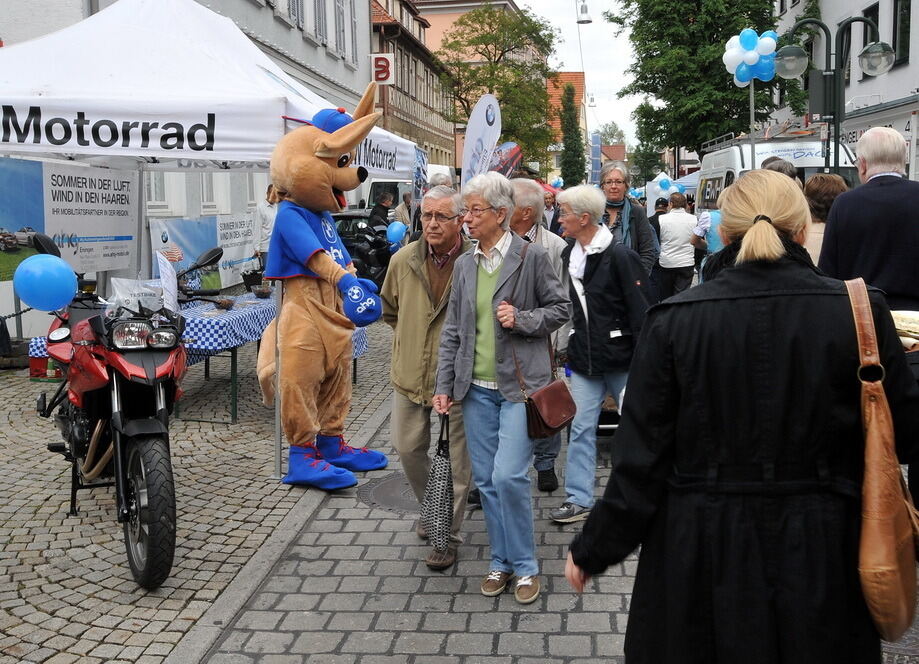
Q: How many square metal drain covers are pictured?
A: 0